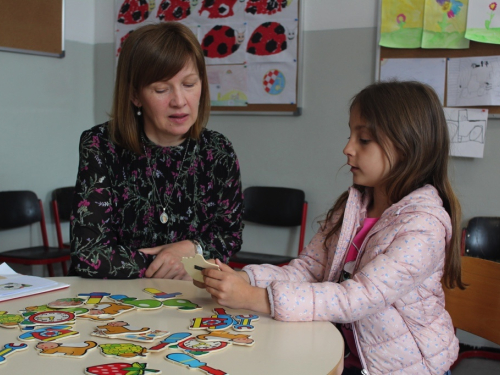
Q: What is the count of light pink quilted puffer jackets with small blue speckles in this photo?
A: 1